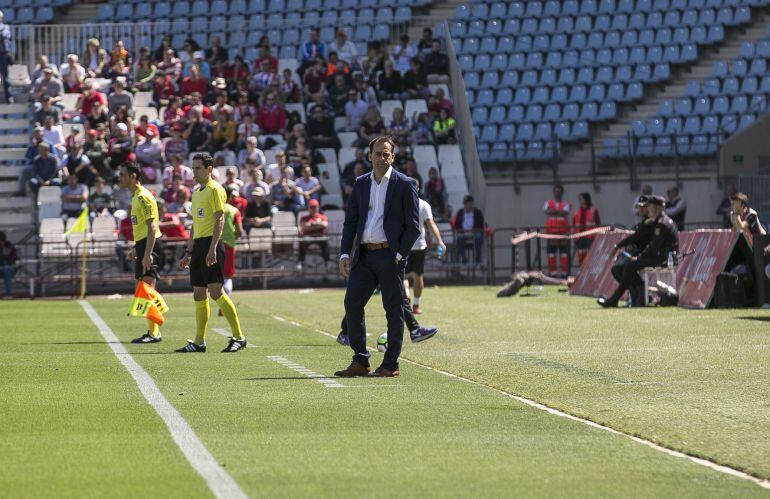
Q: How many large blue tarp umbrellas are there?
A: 0